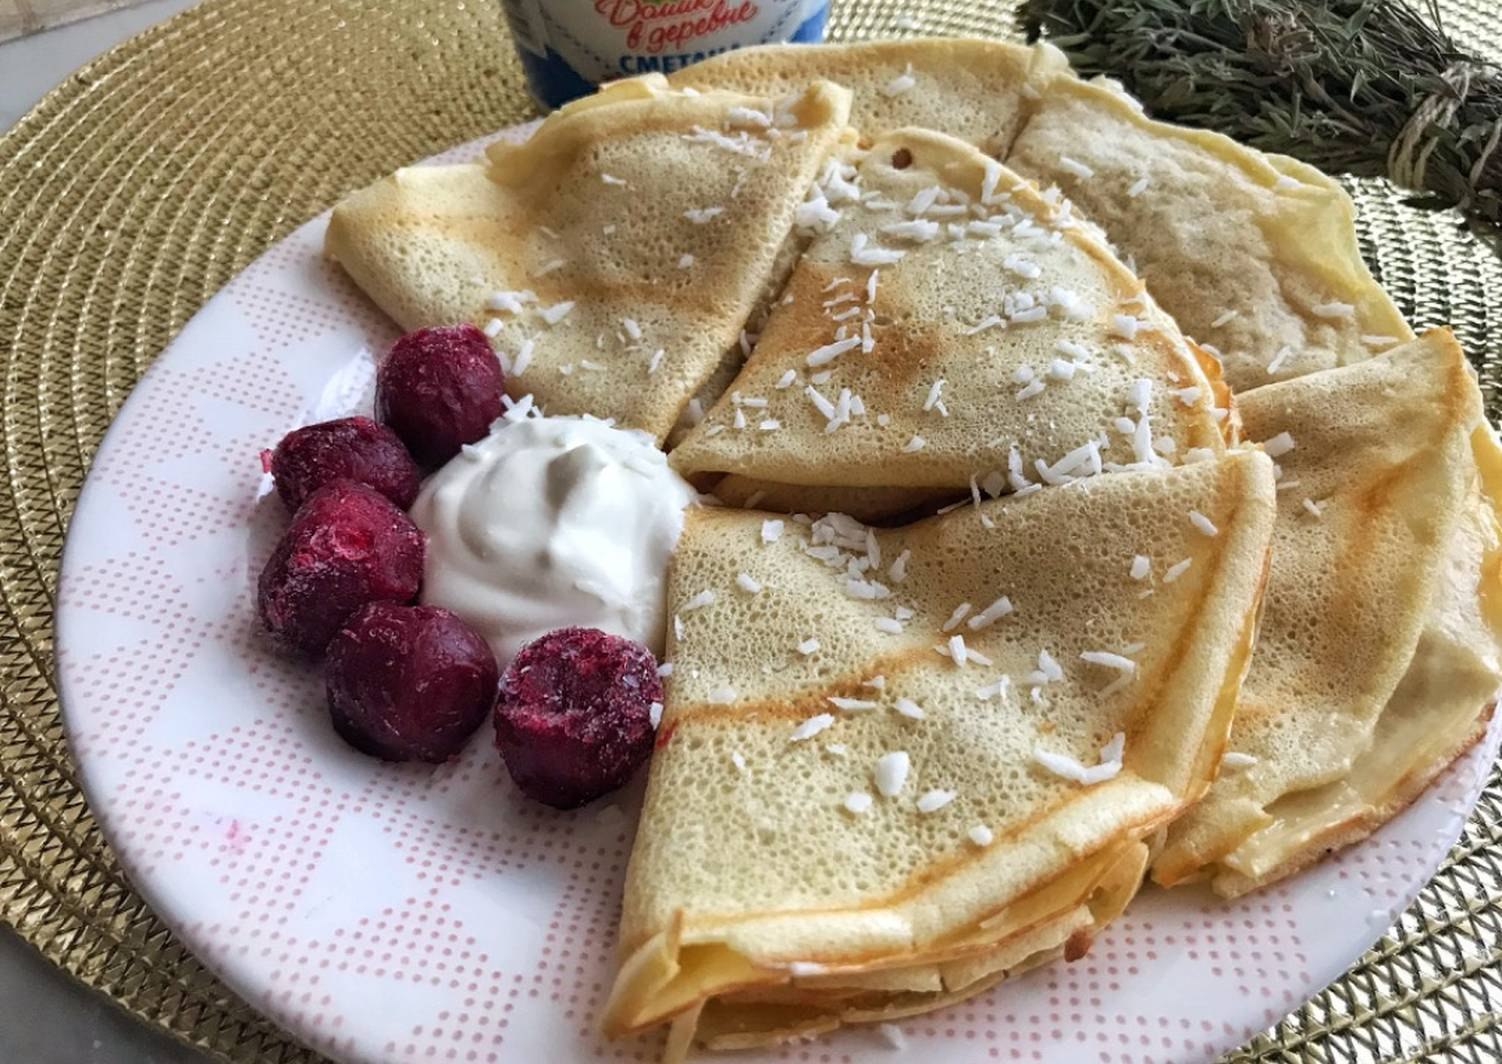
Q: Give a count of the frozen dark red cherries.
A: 5